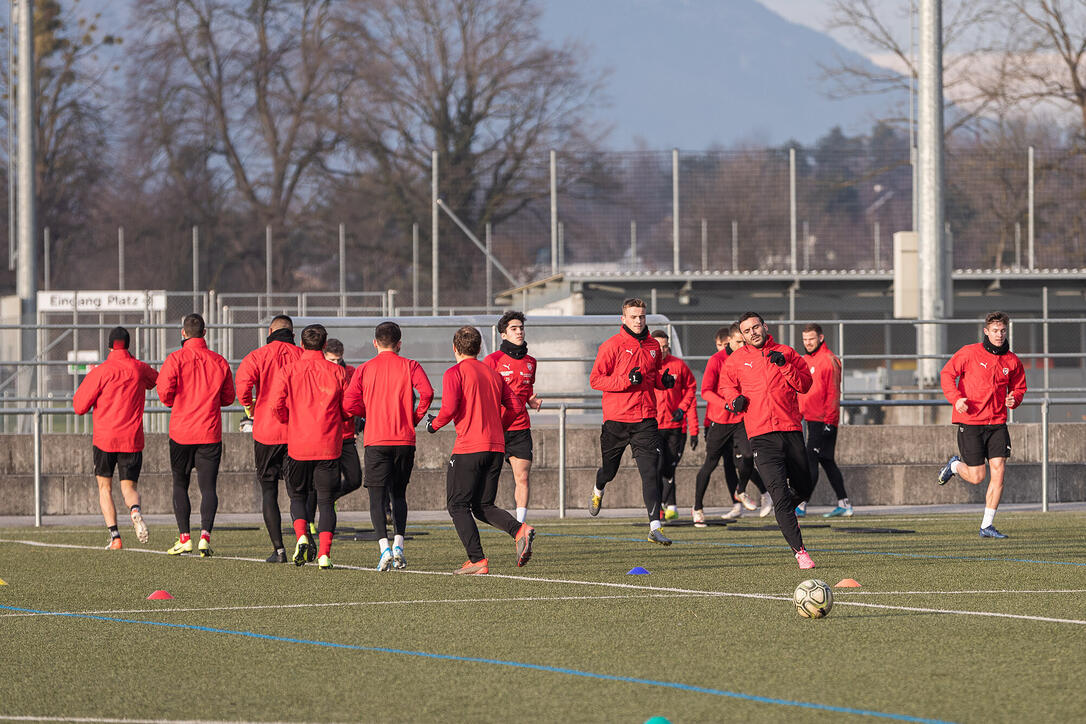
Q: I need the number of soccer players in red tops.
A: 15